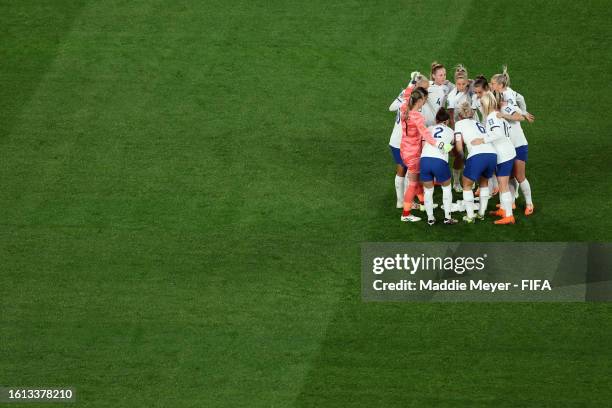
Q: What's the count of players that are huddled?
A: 11